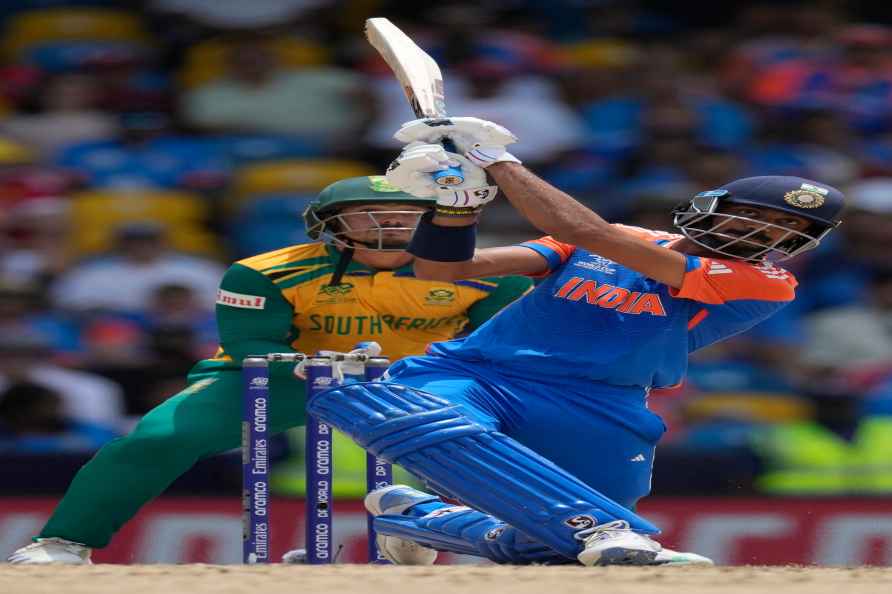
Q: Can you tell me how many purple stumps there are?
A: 3